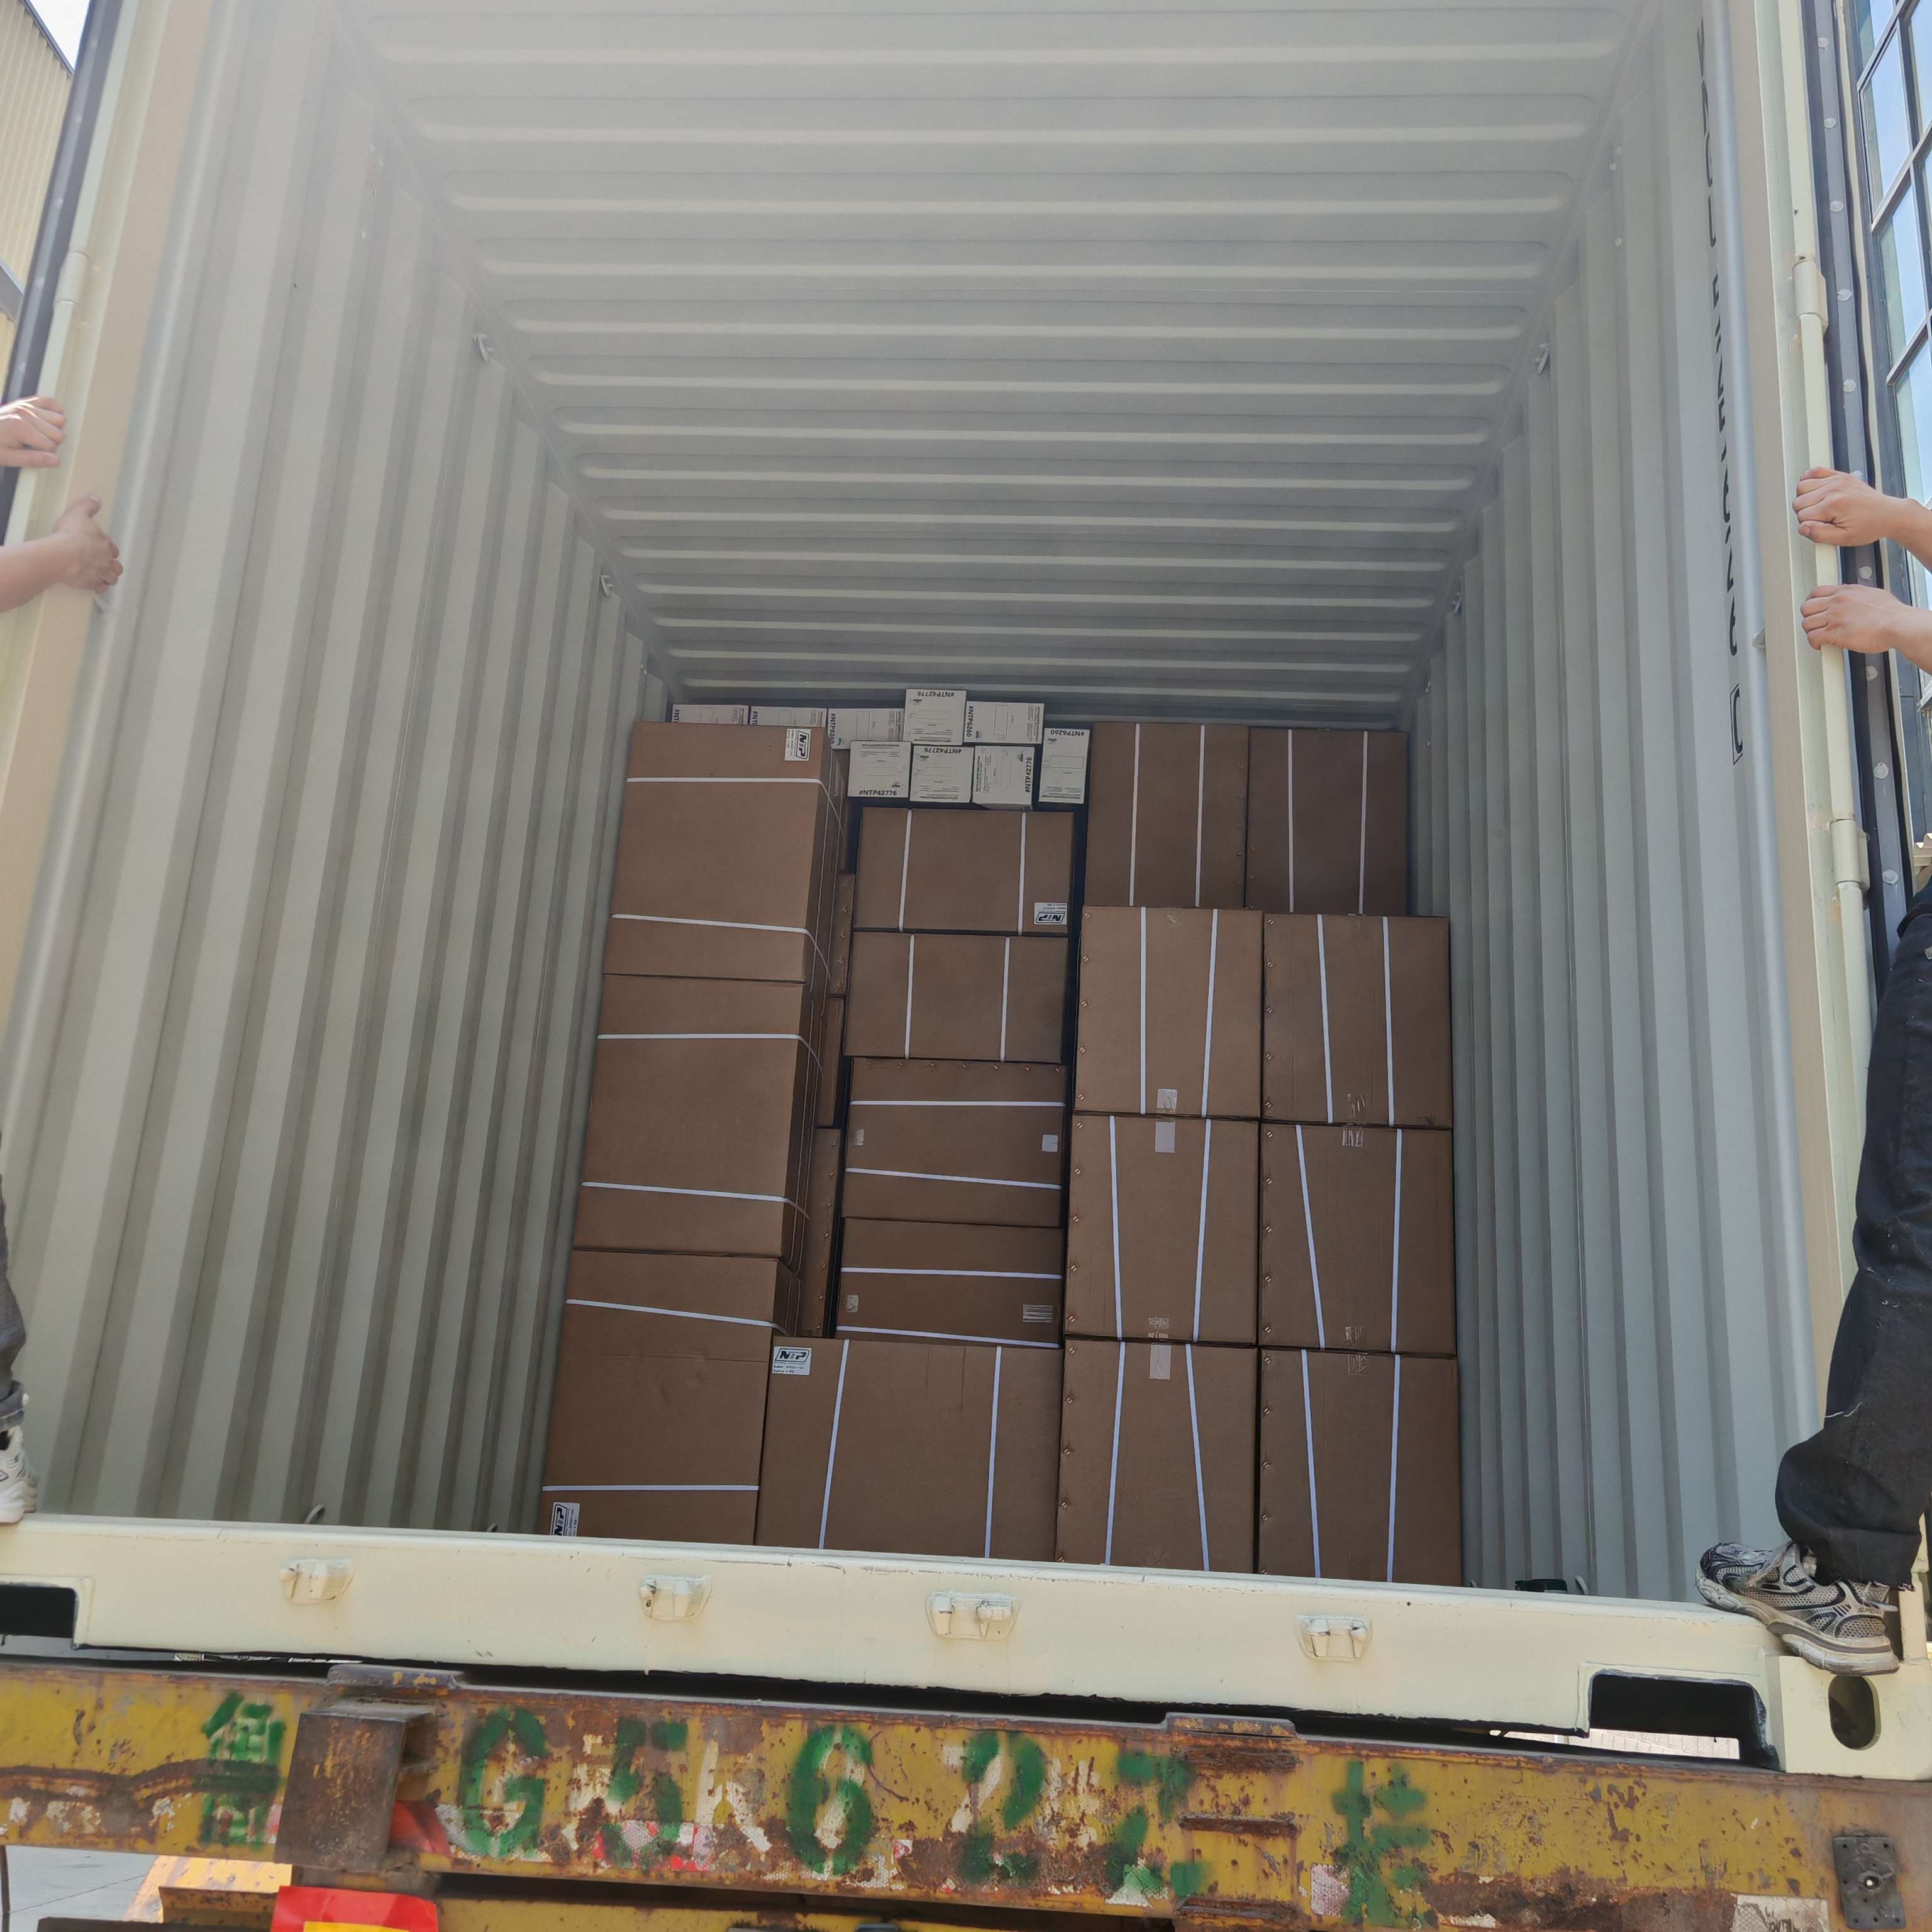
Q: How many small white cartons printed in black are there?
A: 9